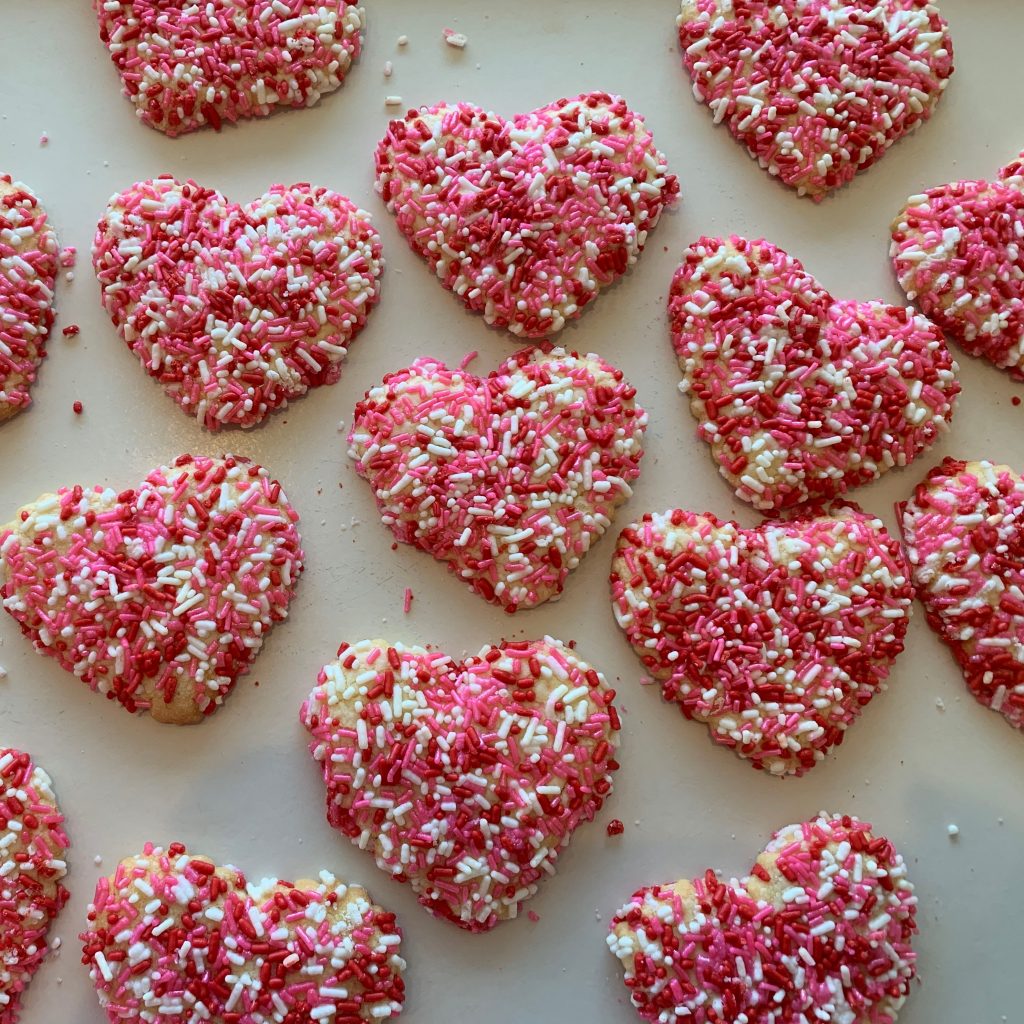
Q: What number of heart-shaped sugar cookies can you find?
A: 15